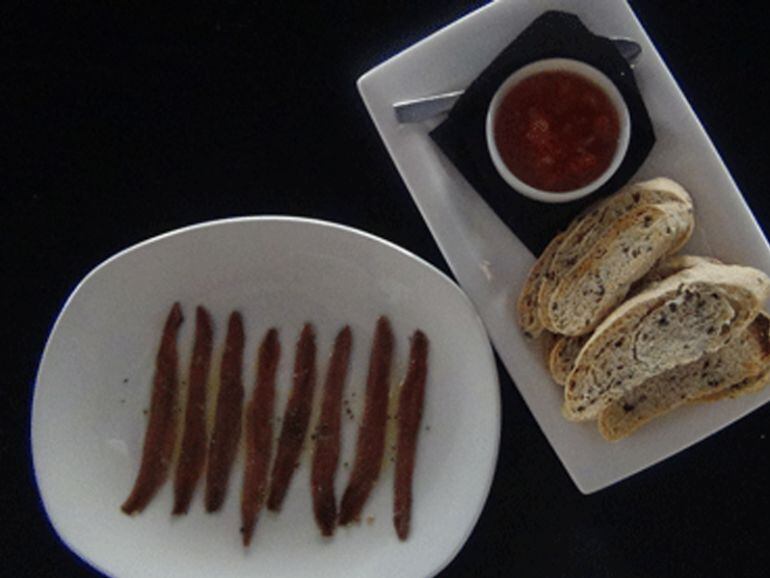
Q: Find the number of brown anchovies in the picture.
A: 8